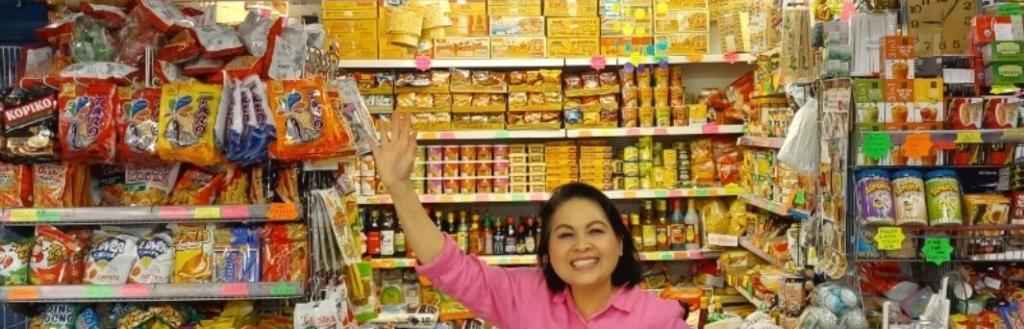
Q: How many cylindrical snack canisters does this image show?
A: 3